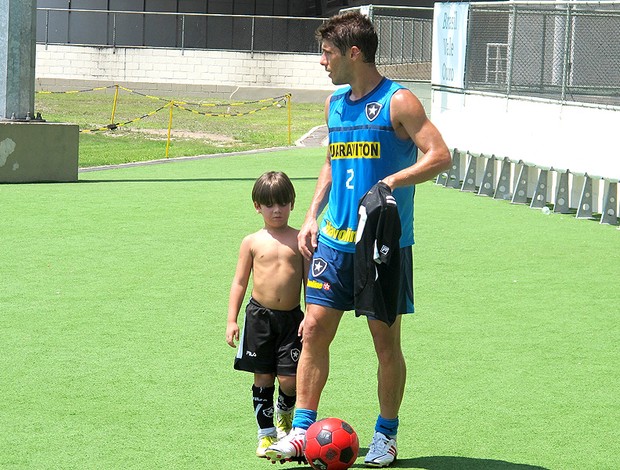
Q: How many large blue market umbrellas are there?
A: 0